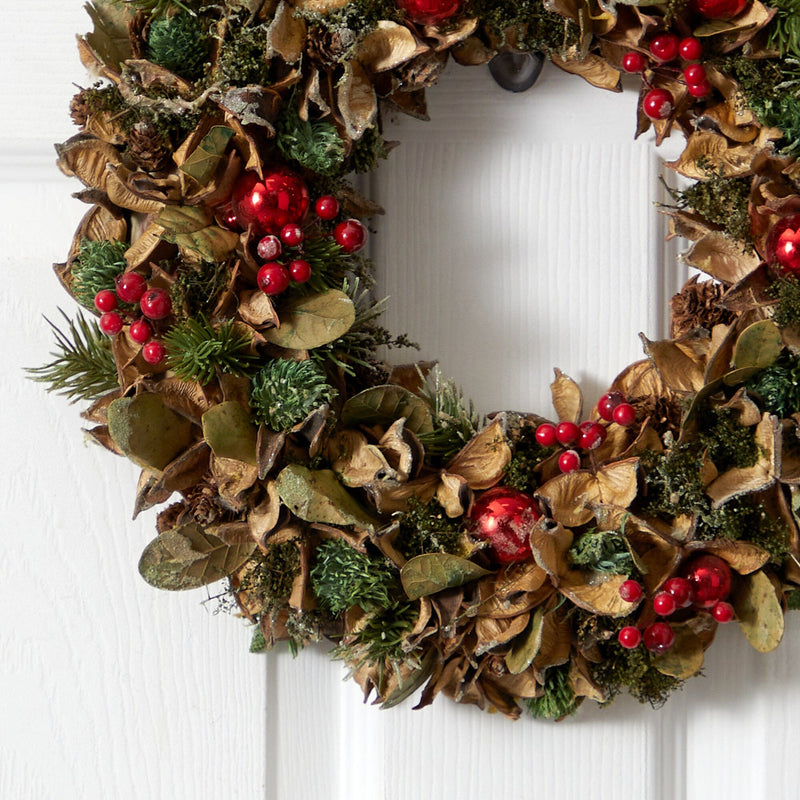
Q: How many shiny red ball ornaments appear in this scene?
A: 6